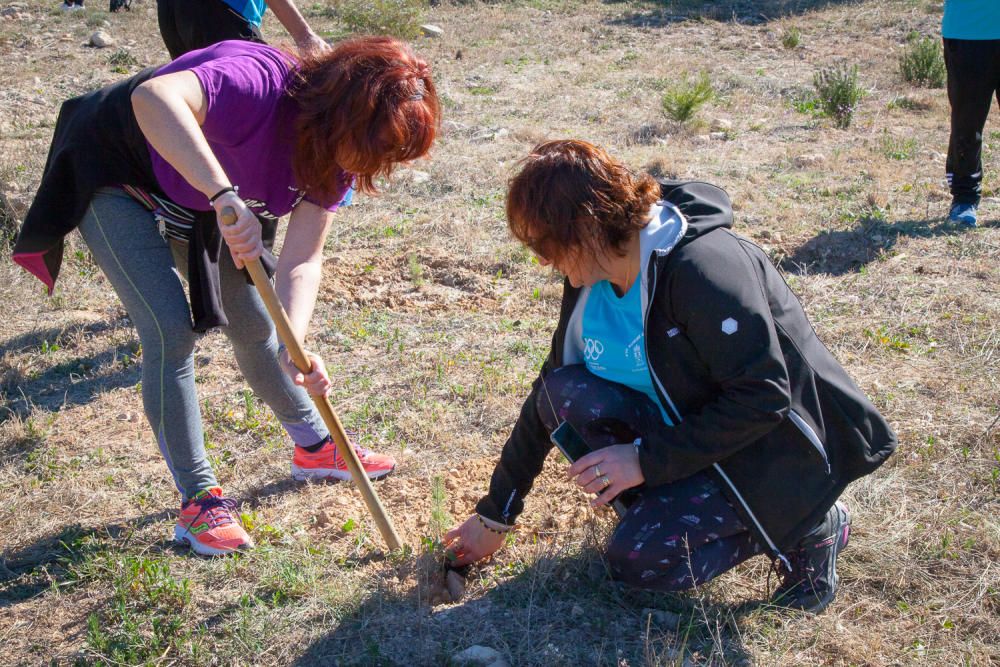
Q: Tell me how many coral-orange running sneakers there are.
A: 2